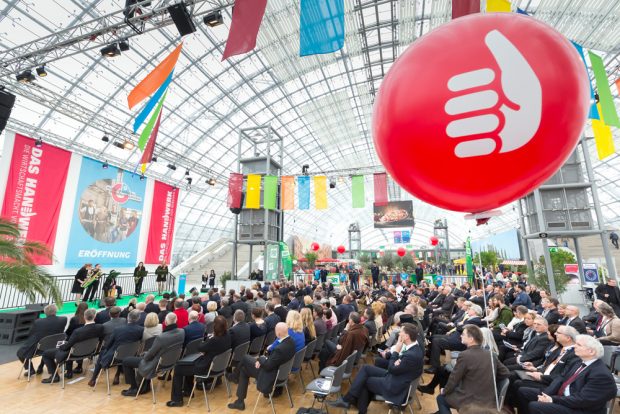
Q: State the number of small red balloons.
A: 4